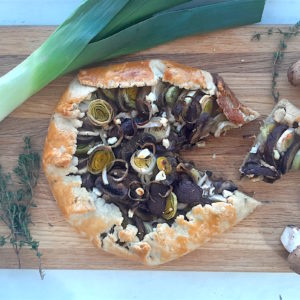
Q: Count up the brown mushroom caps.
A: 2